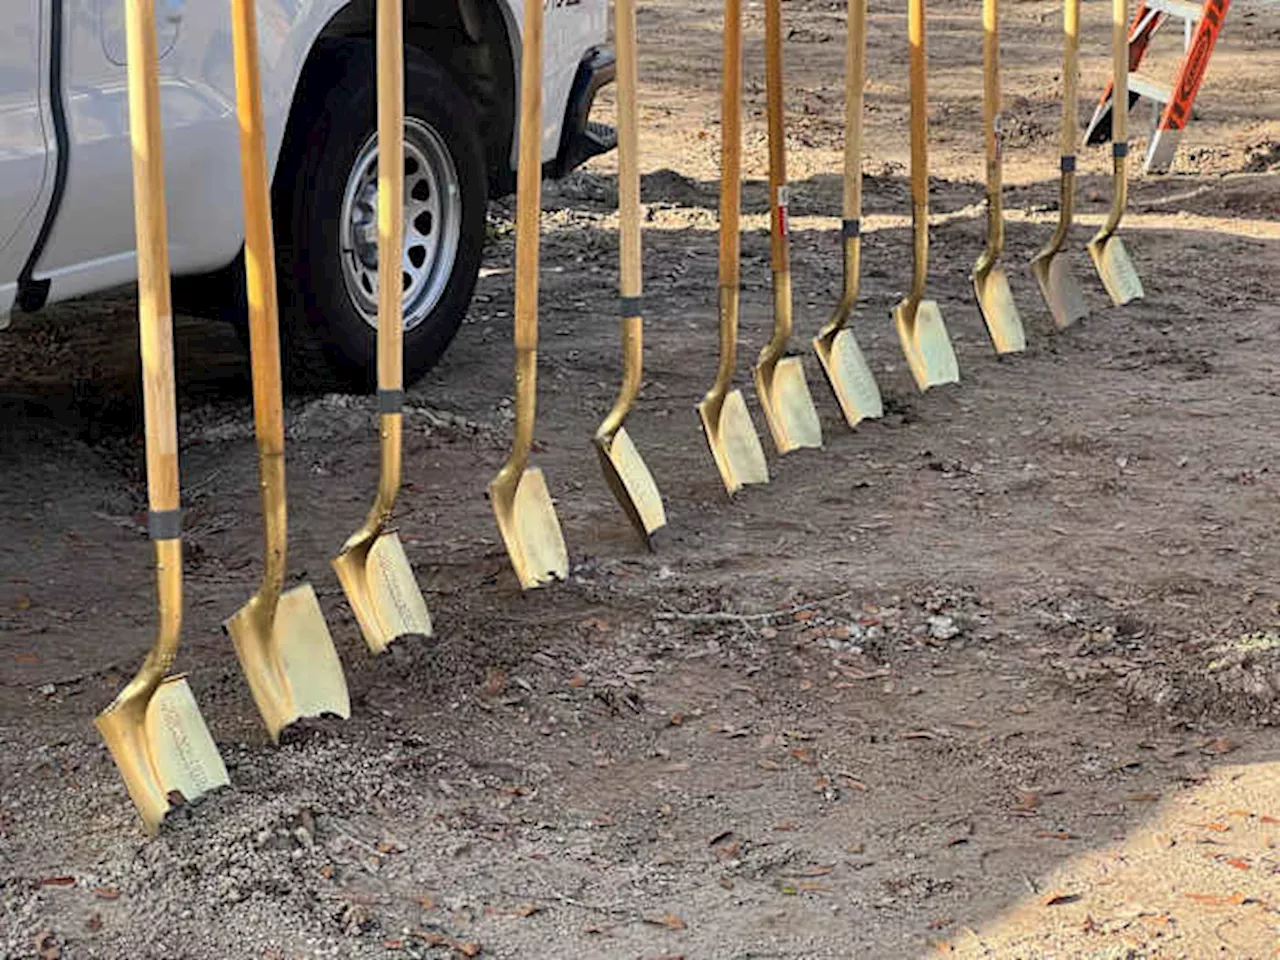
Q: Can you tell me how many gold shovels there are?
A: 12